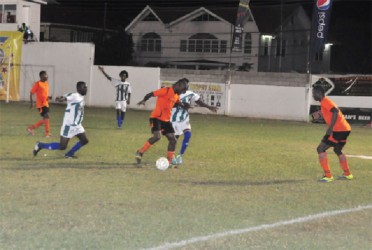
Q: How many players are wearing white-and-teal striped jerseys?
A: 3